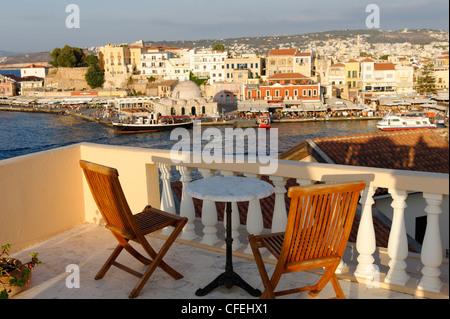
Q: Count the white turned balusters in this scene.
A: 11